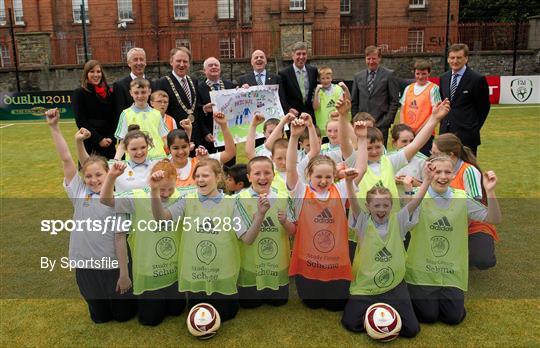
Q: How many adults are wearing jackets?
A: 8